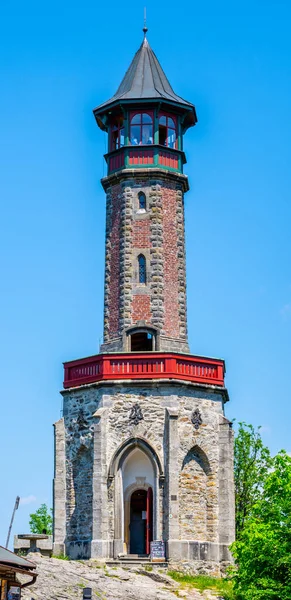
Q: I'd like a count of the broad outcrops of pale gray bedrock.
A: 1